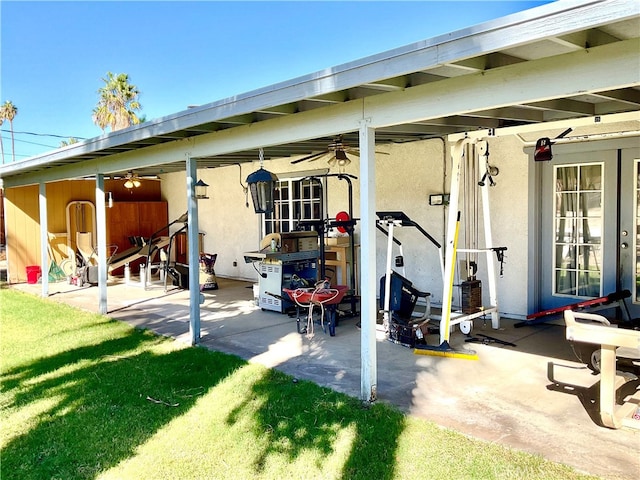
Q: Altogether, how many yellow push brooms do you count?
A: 1